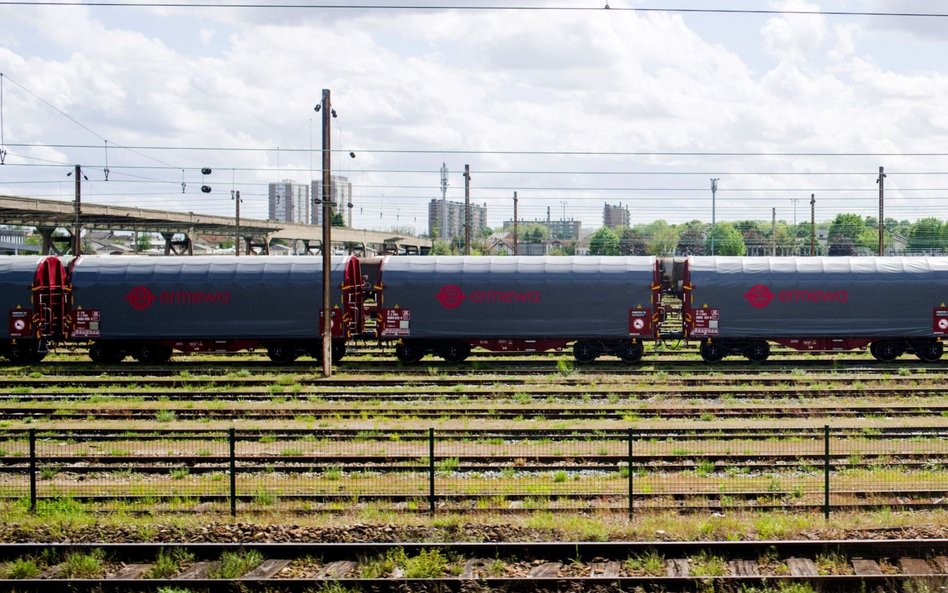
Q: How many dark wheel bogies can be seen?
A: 7